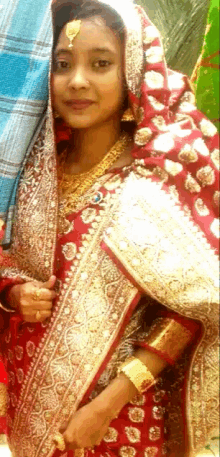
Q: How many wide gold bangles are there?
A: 1